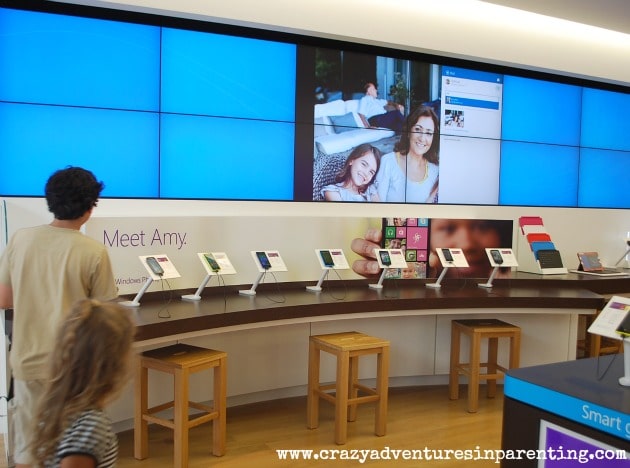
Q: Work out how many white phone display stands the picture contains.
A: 8